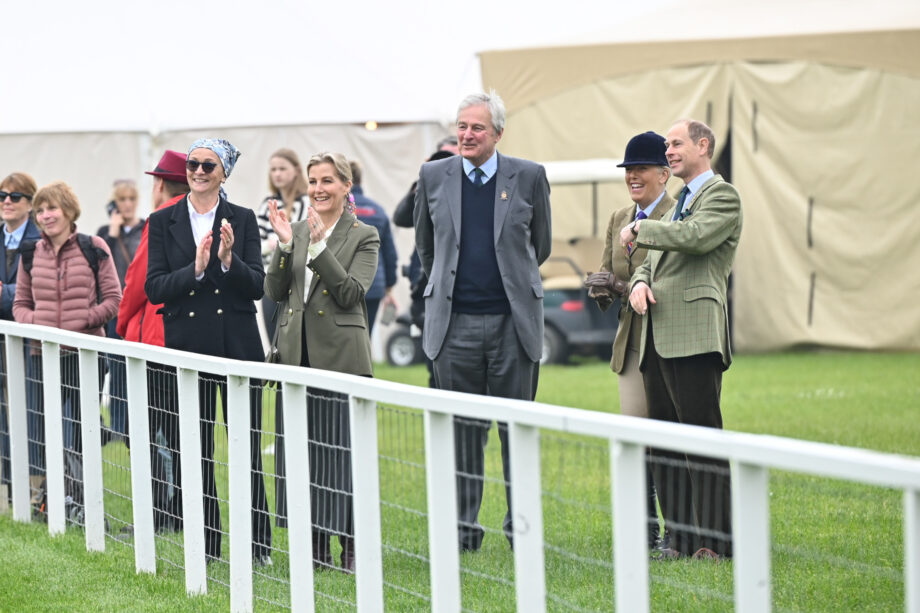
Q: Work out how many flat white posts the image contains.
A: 13